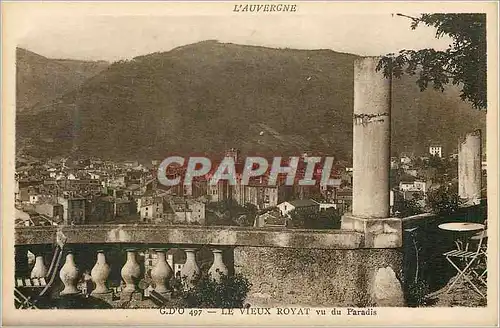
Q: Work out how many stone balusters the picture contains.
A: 7